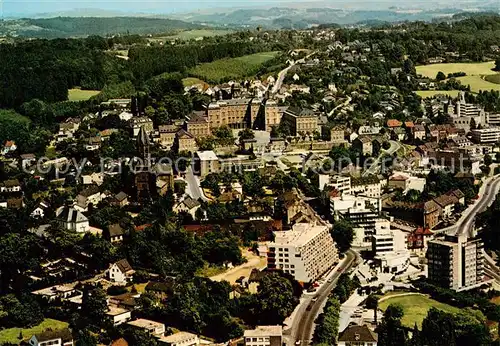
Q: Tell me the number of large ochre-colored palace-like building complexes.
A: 1